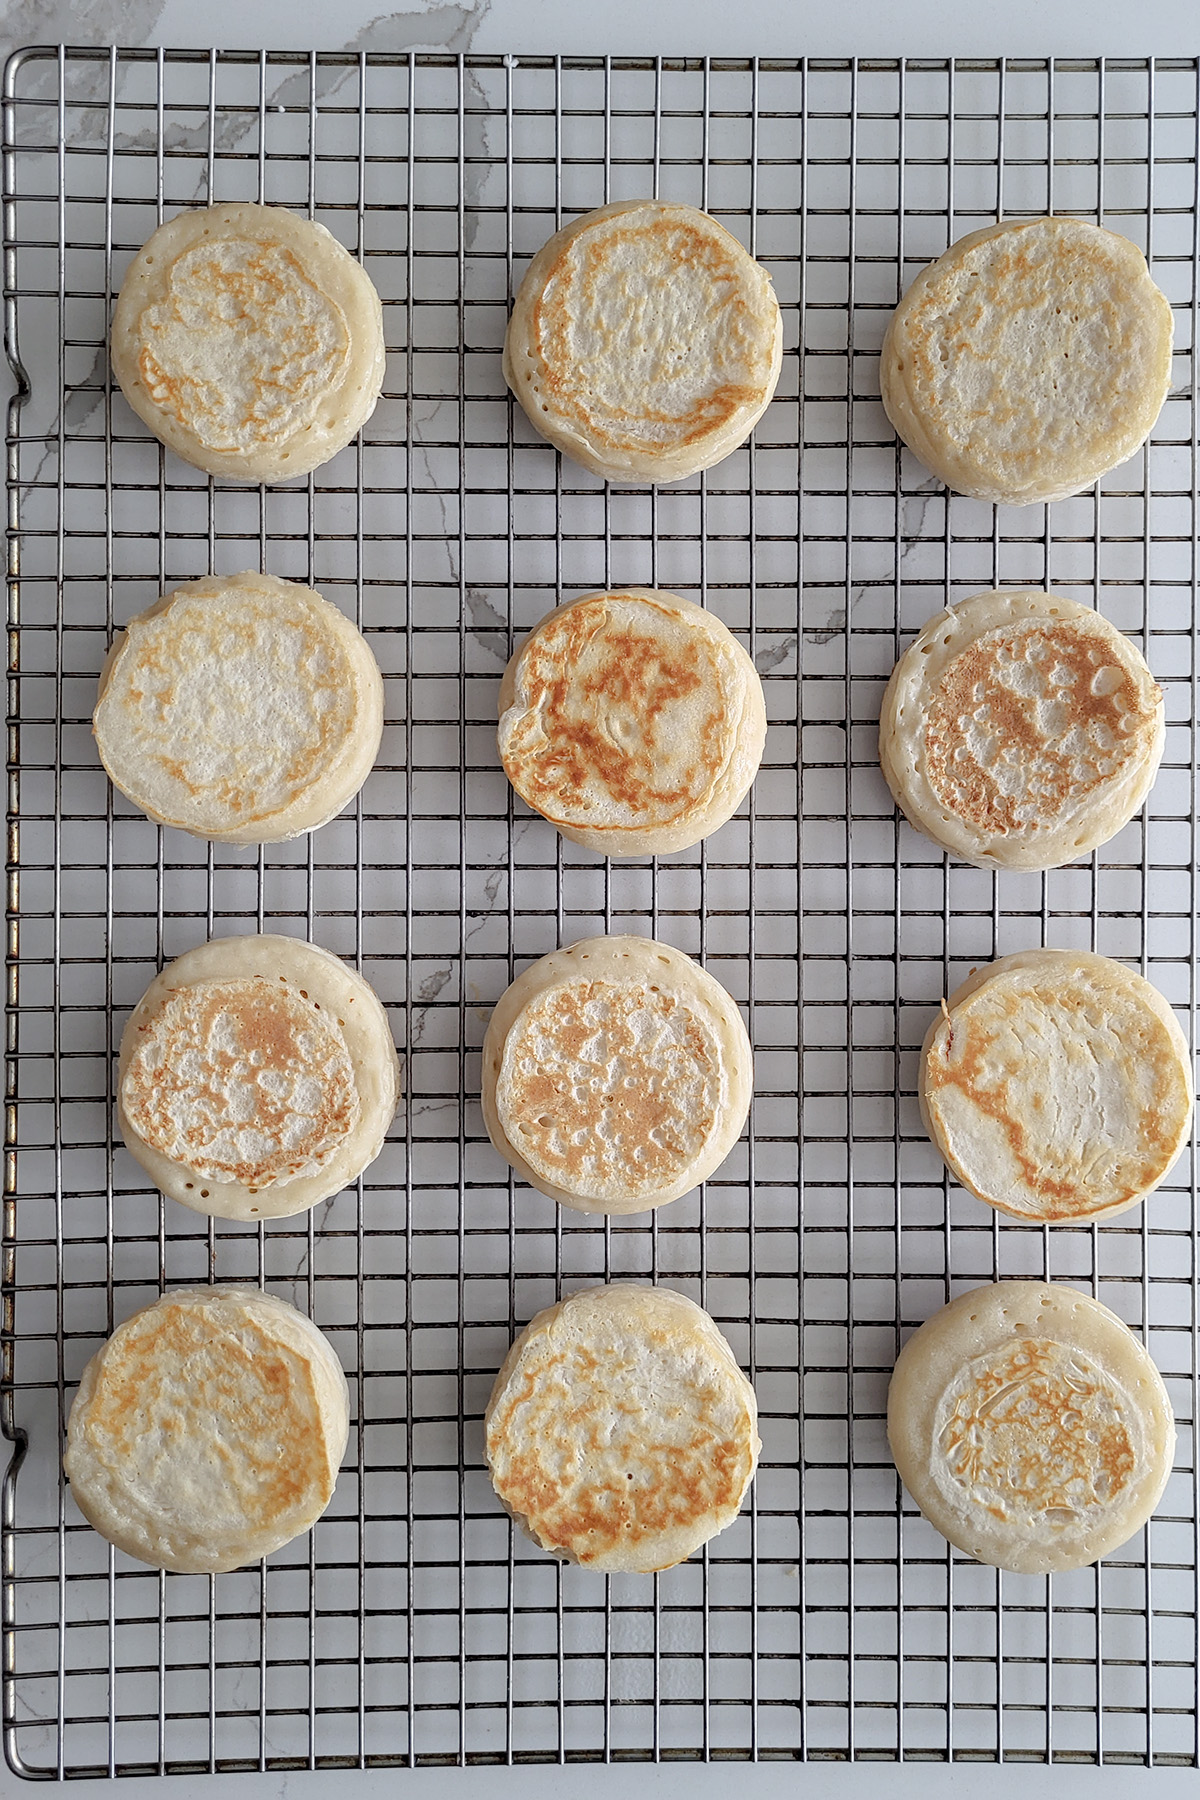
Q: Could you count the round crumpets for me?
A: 12